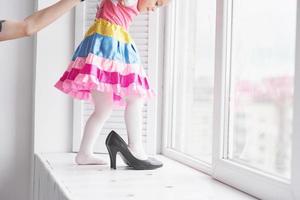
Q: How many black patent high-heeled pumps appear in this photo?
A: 1